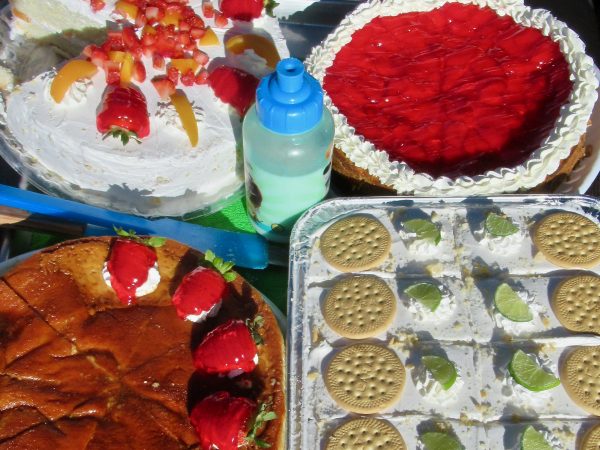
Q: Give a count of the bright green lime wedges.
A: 8